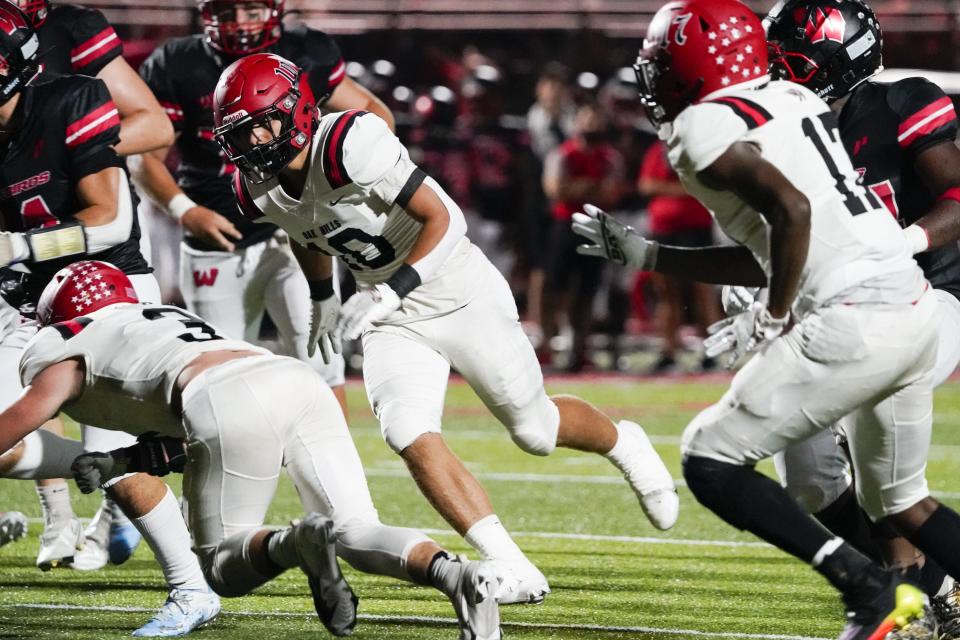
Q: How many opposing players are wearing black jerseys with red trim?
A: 4